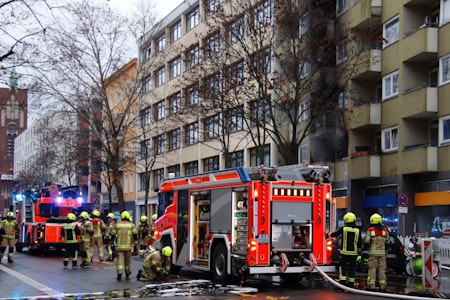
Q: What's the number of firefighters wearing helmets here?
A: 12